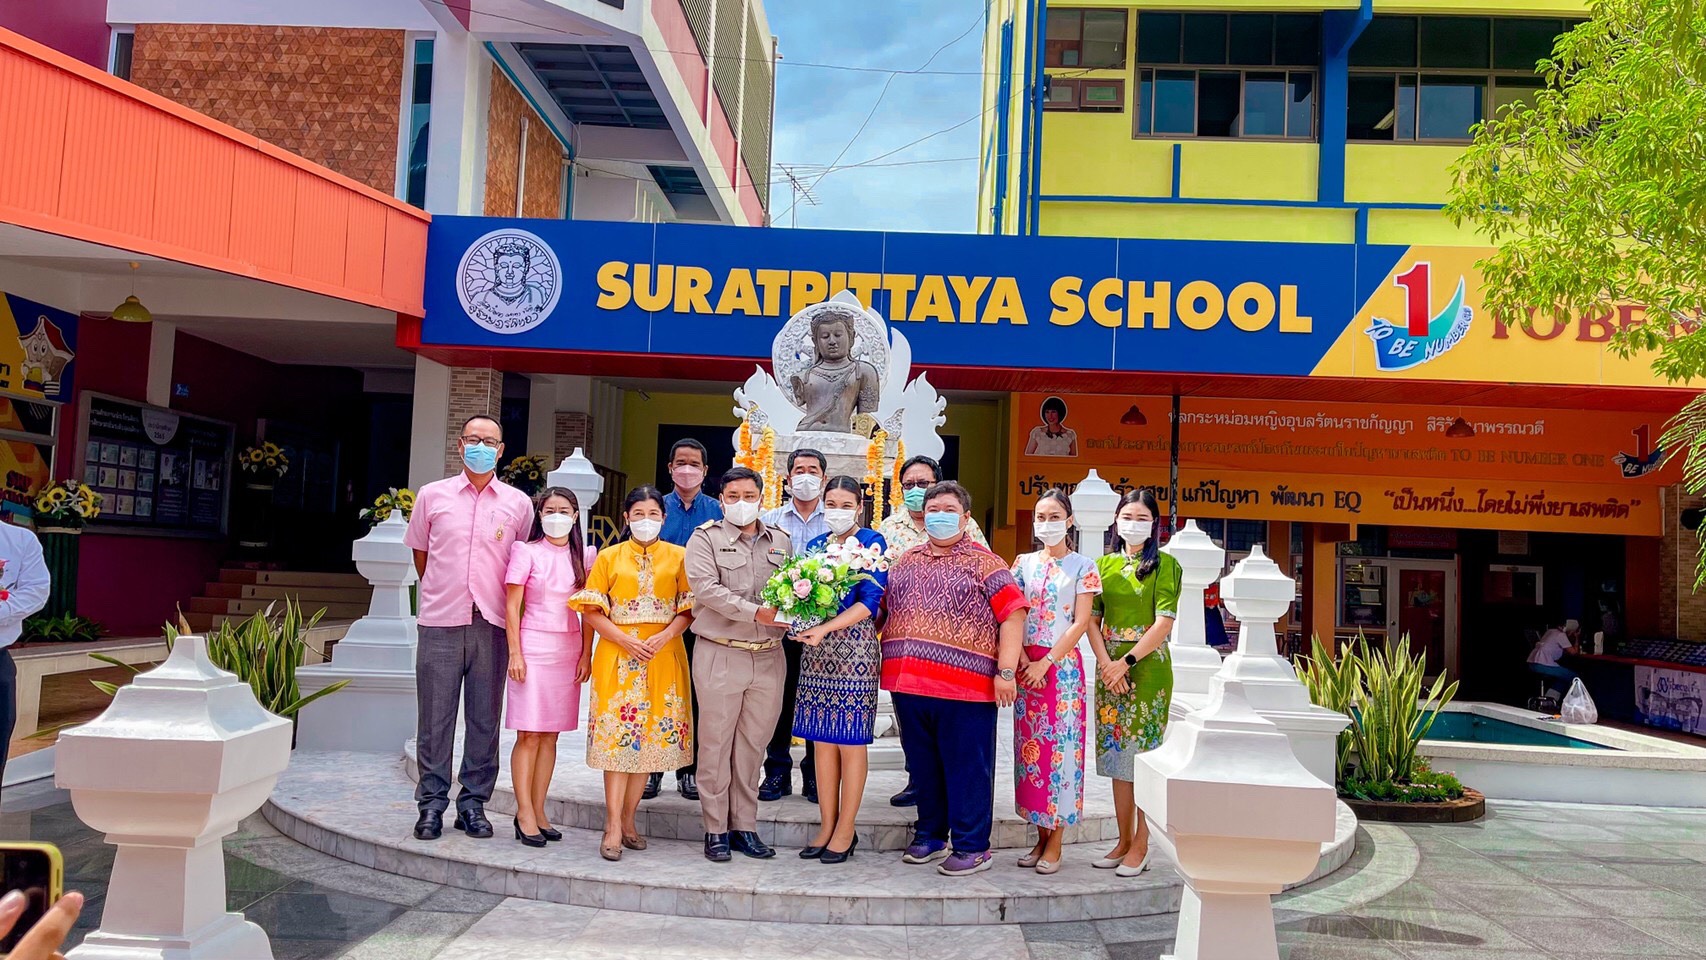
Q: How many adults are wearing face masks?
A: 11